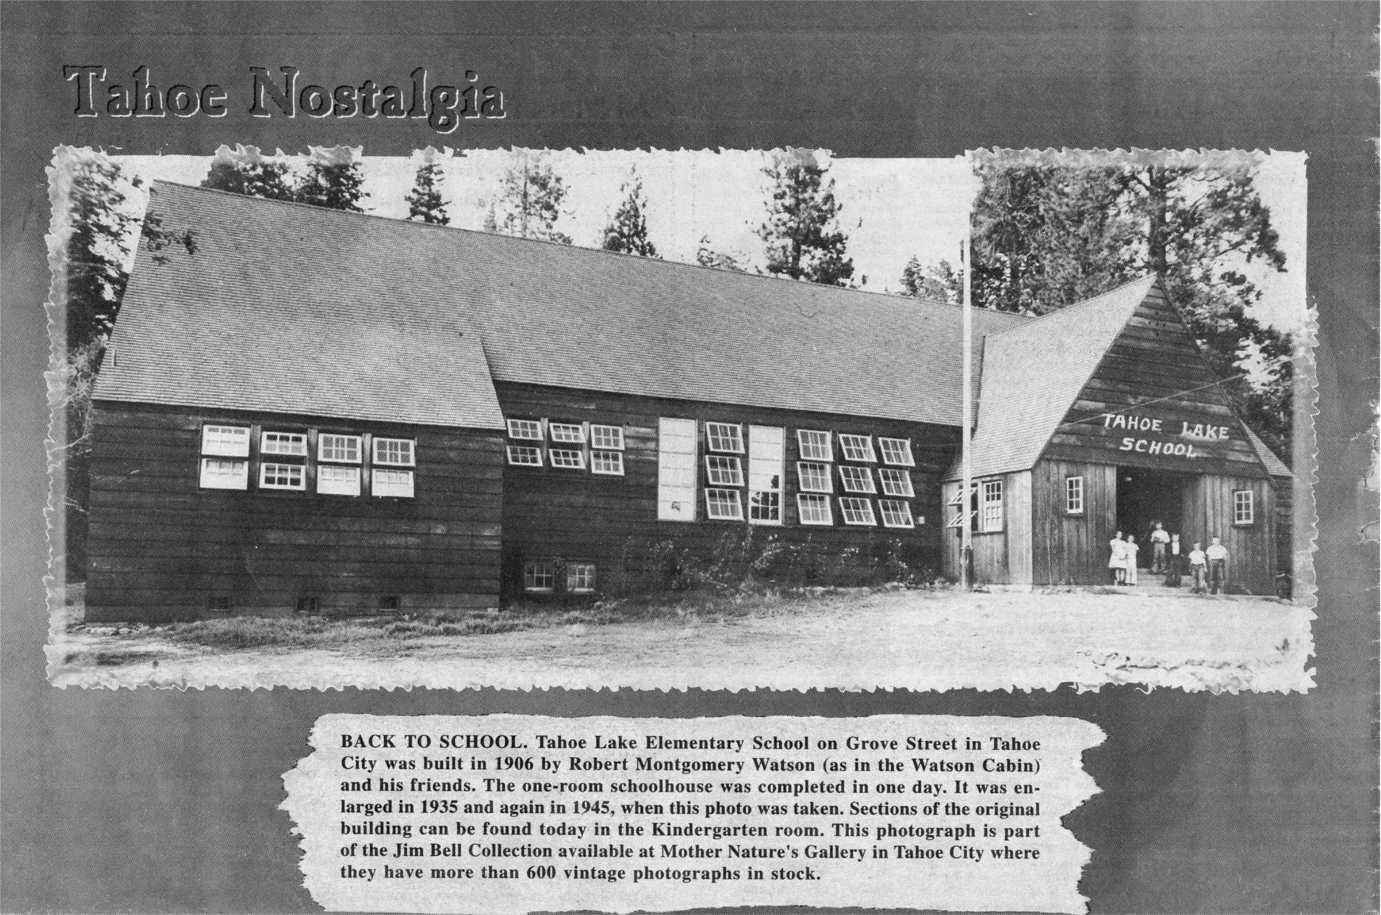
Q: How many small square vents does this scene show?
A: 3